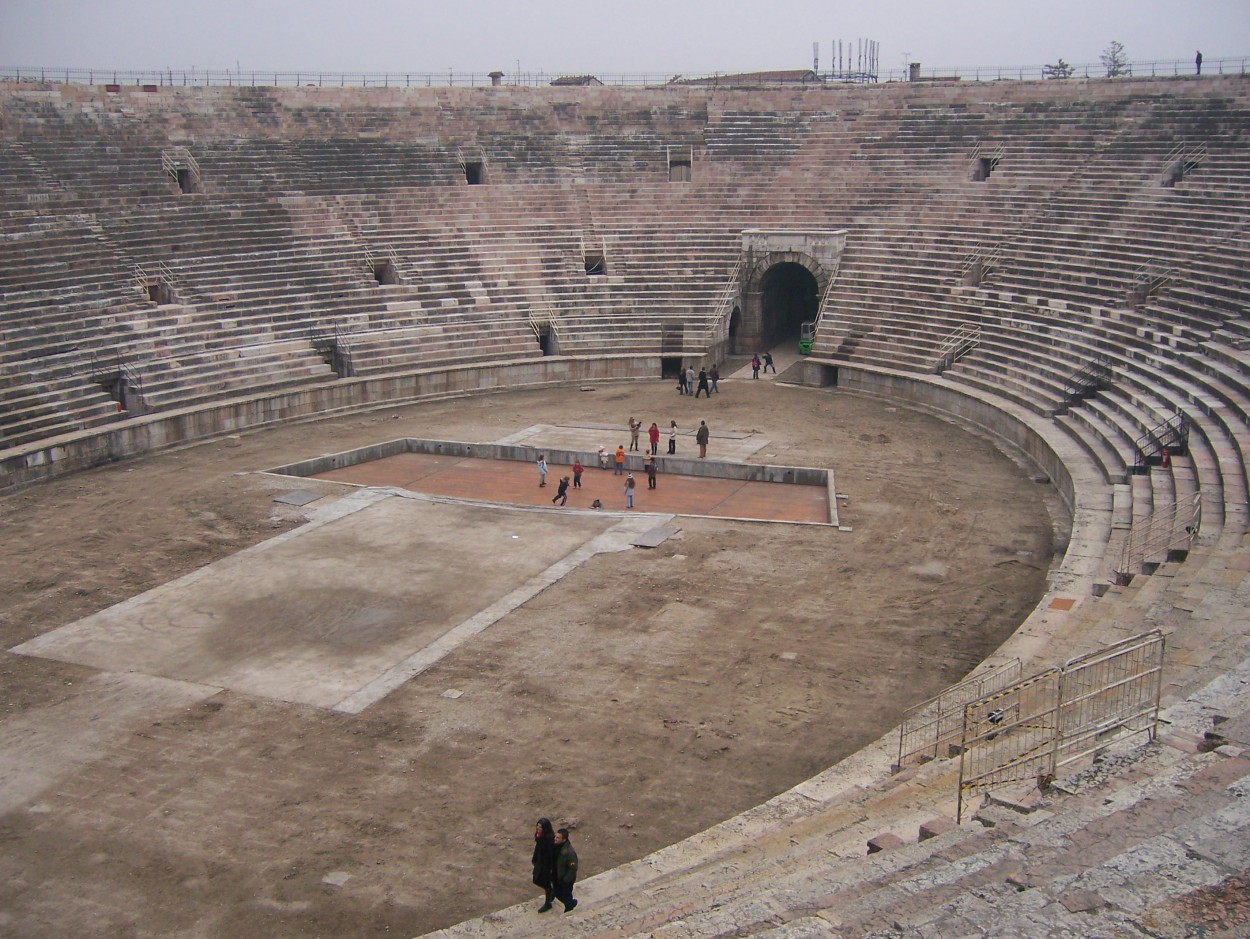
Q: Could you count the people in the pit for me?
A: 8